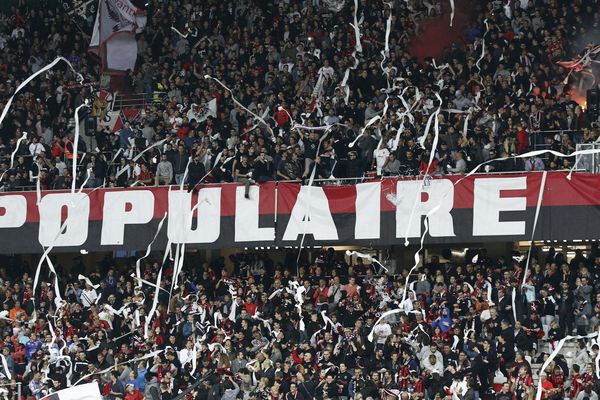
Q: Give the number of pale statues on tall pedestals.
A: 0